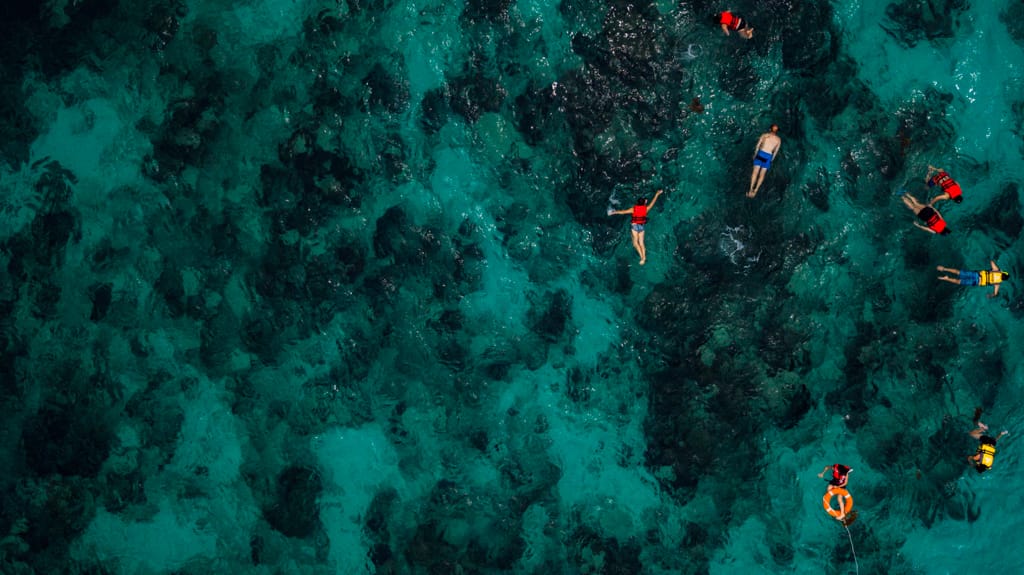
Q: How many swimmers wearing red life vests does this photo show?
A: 5